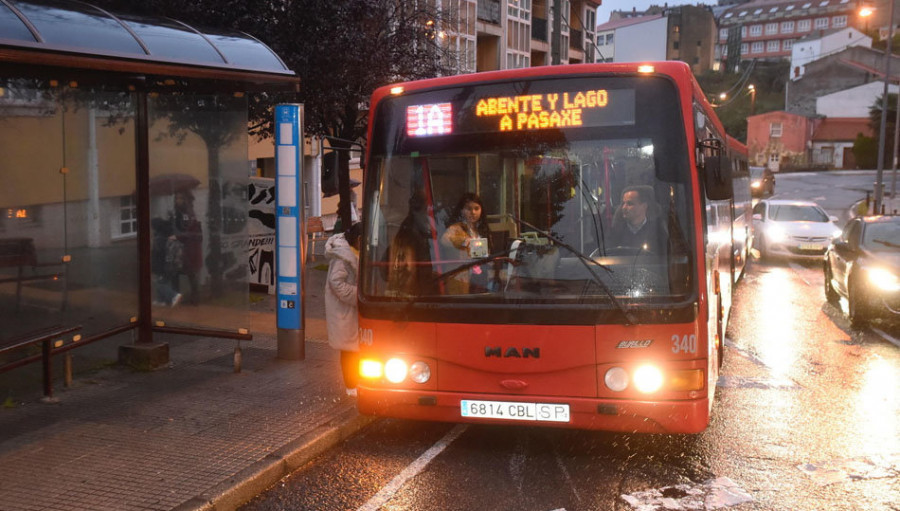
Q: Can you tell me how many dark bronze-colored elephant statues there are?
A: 0